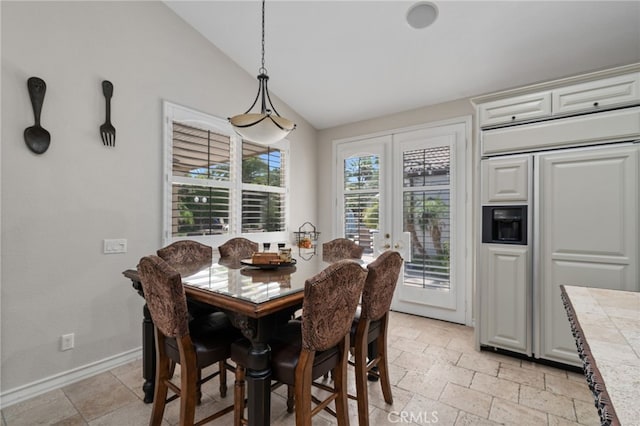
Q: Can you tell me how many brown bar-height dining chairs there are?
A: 6